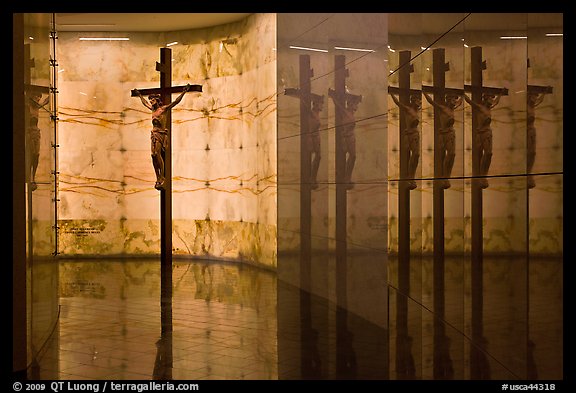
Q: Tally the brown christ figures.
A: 8